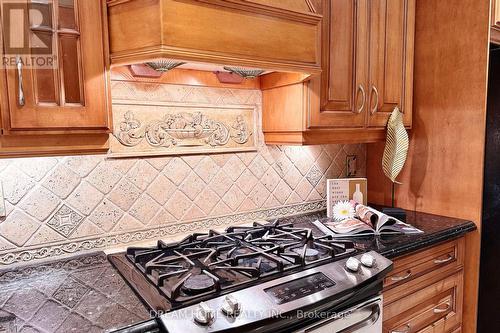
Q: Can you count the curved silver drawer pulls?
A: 4